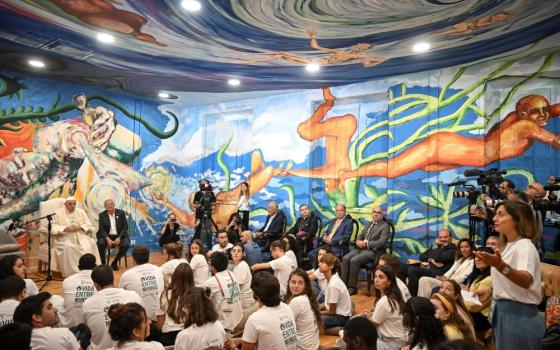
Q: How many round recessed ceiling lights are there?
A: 7